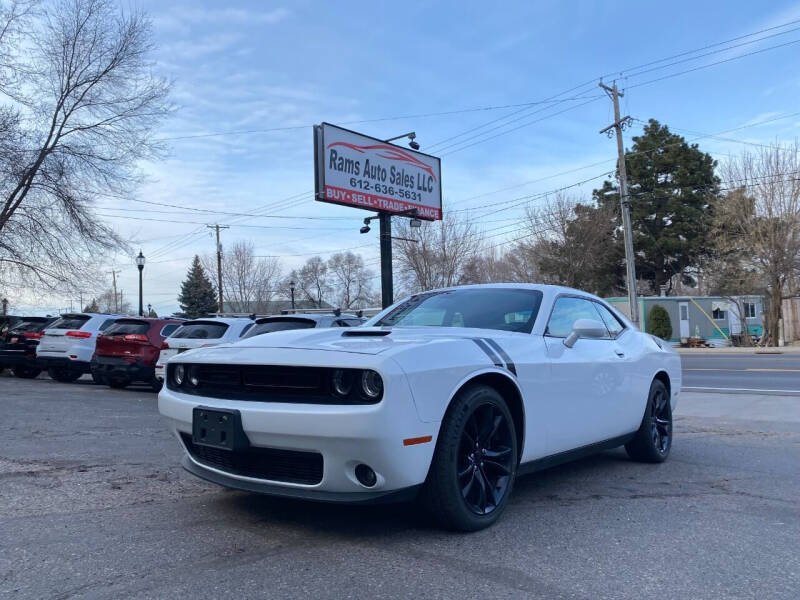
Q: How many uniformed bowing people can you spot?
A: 0